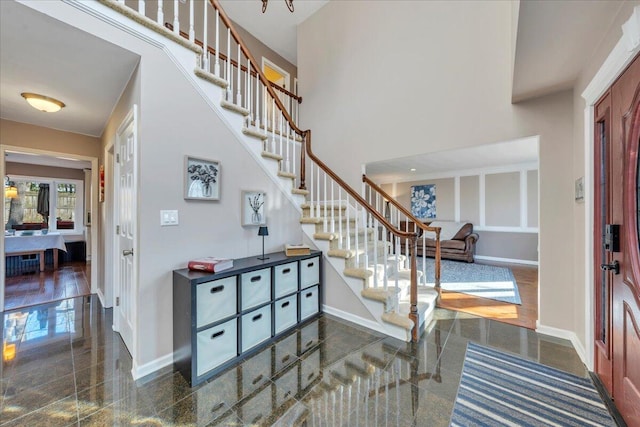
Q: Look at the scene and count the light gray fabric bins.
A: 8